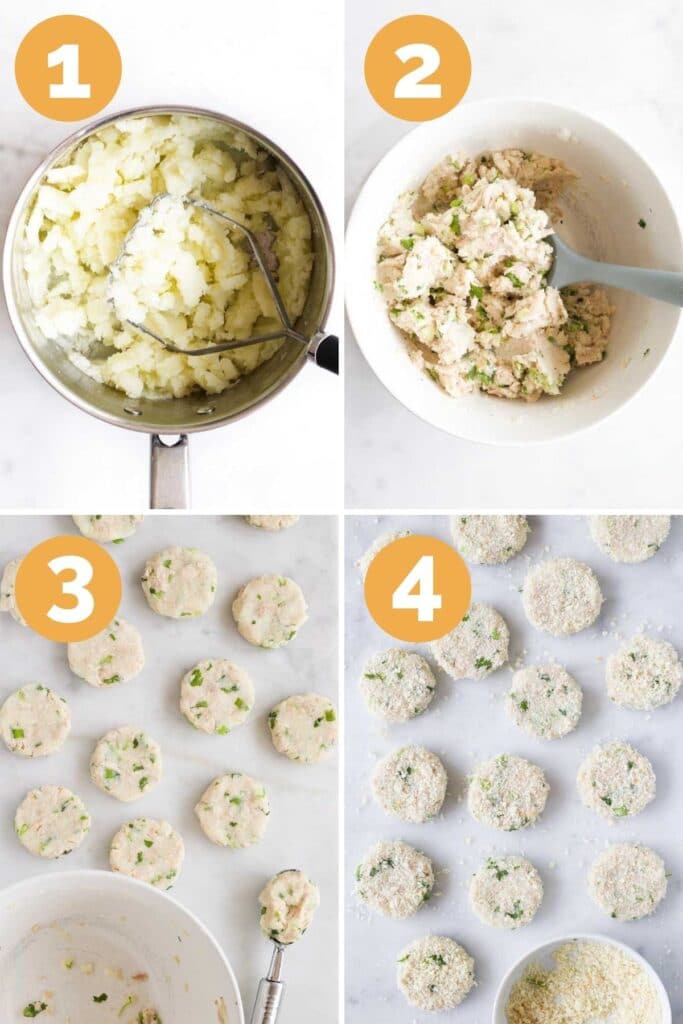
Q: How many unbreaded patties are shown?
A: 13